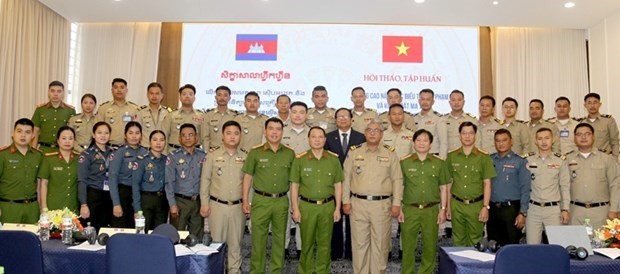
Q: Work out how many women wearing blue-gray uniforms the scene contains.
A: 3